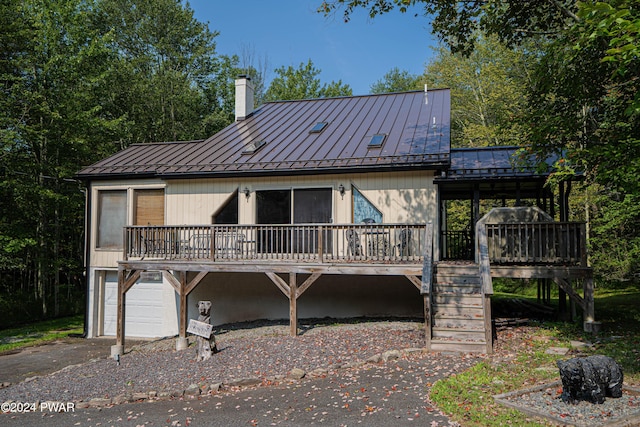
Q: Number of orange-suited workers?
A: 0